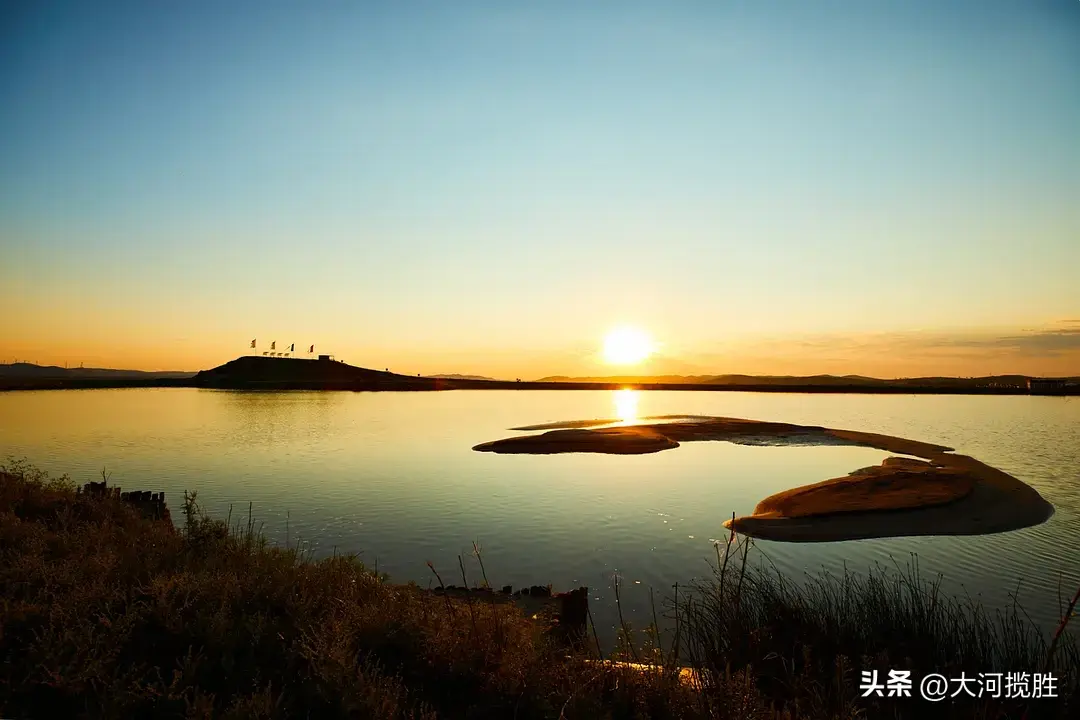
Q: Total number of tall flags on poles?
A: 4